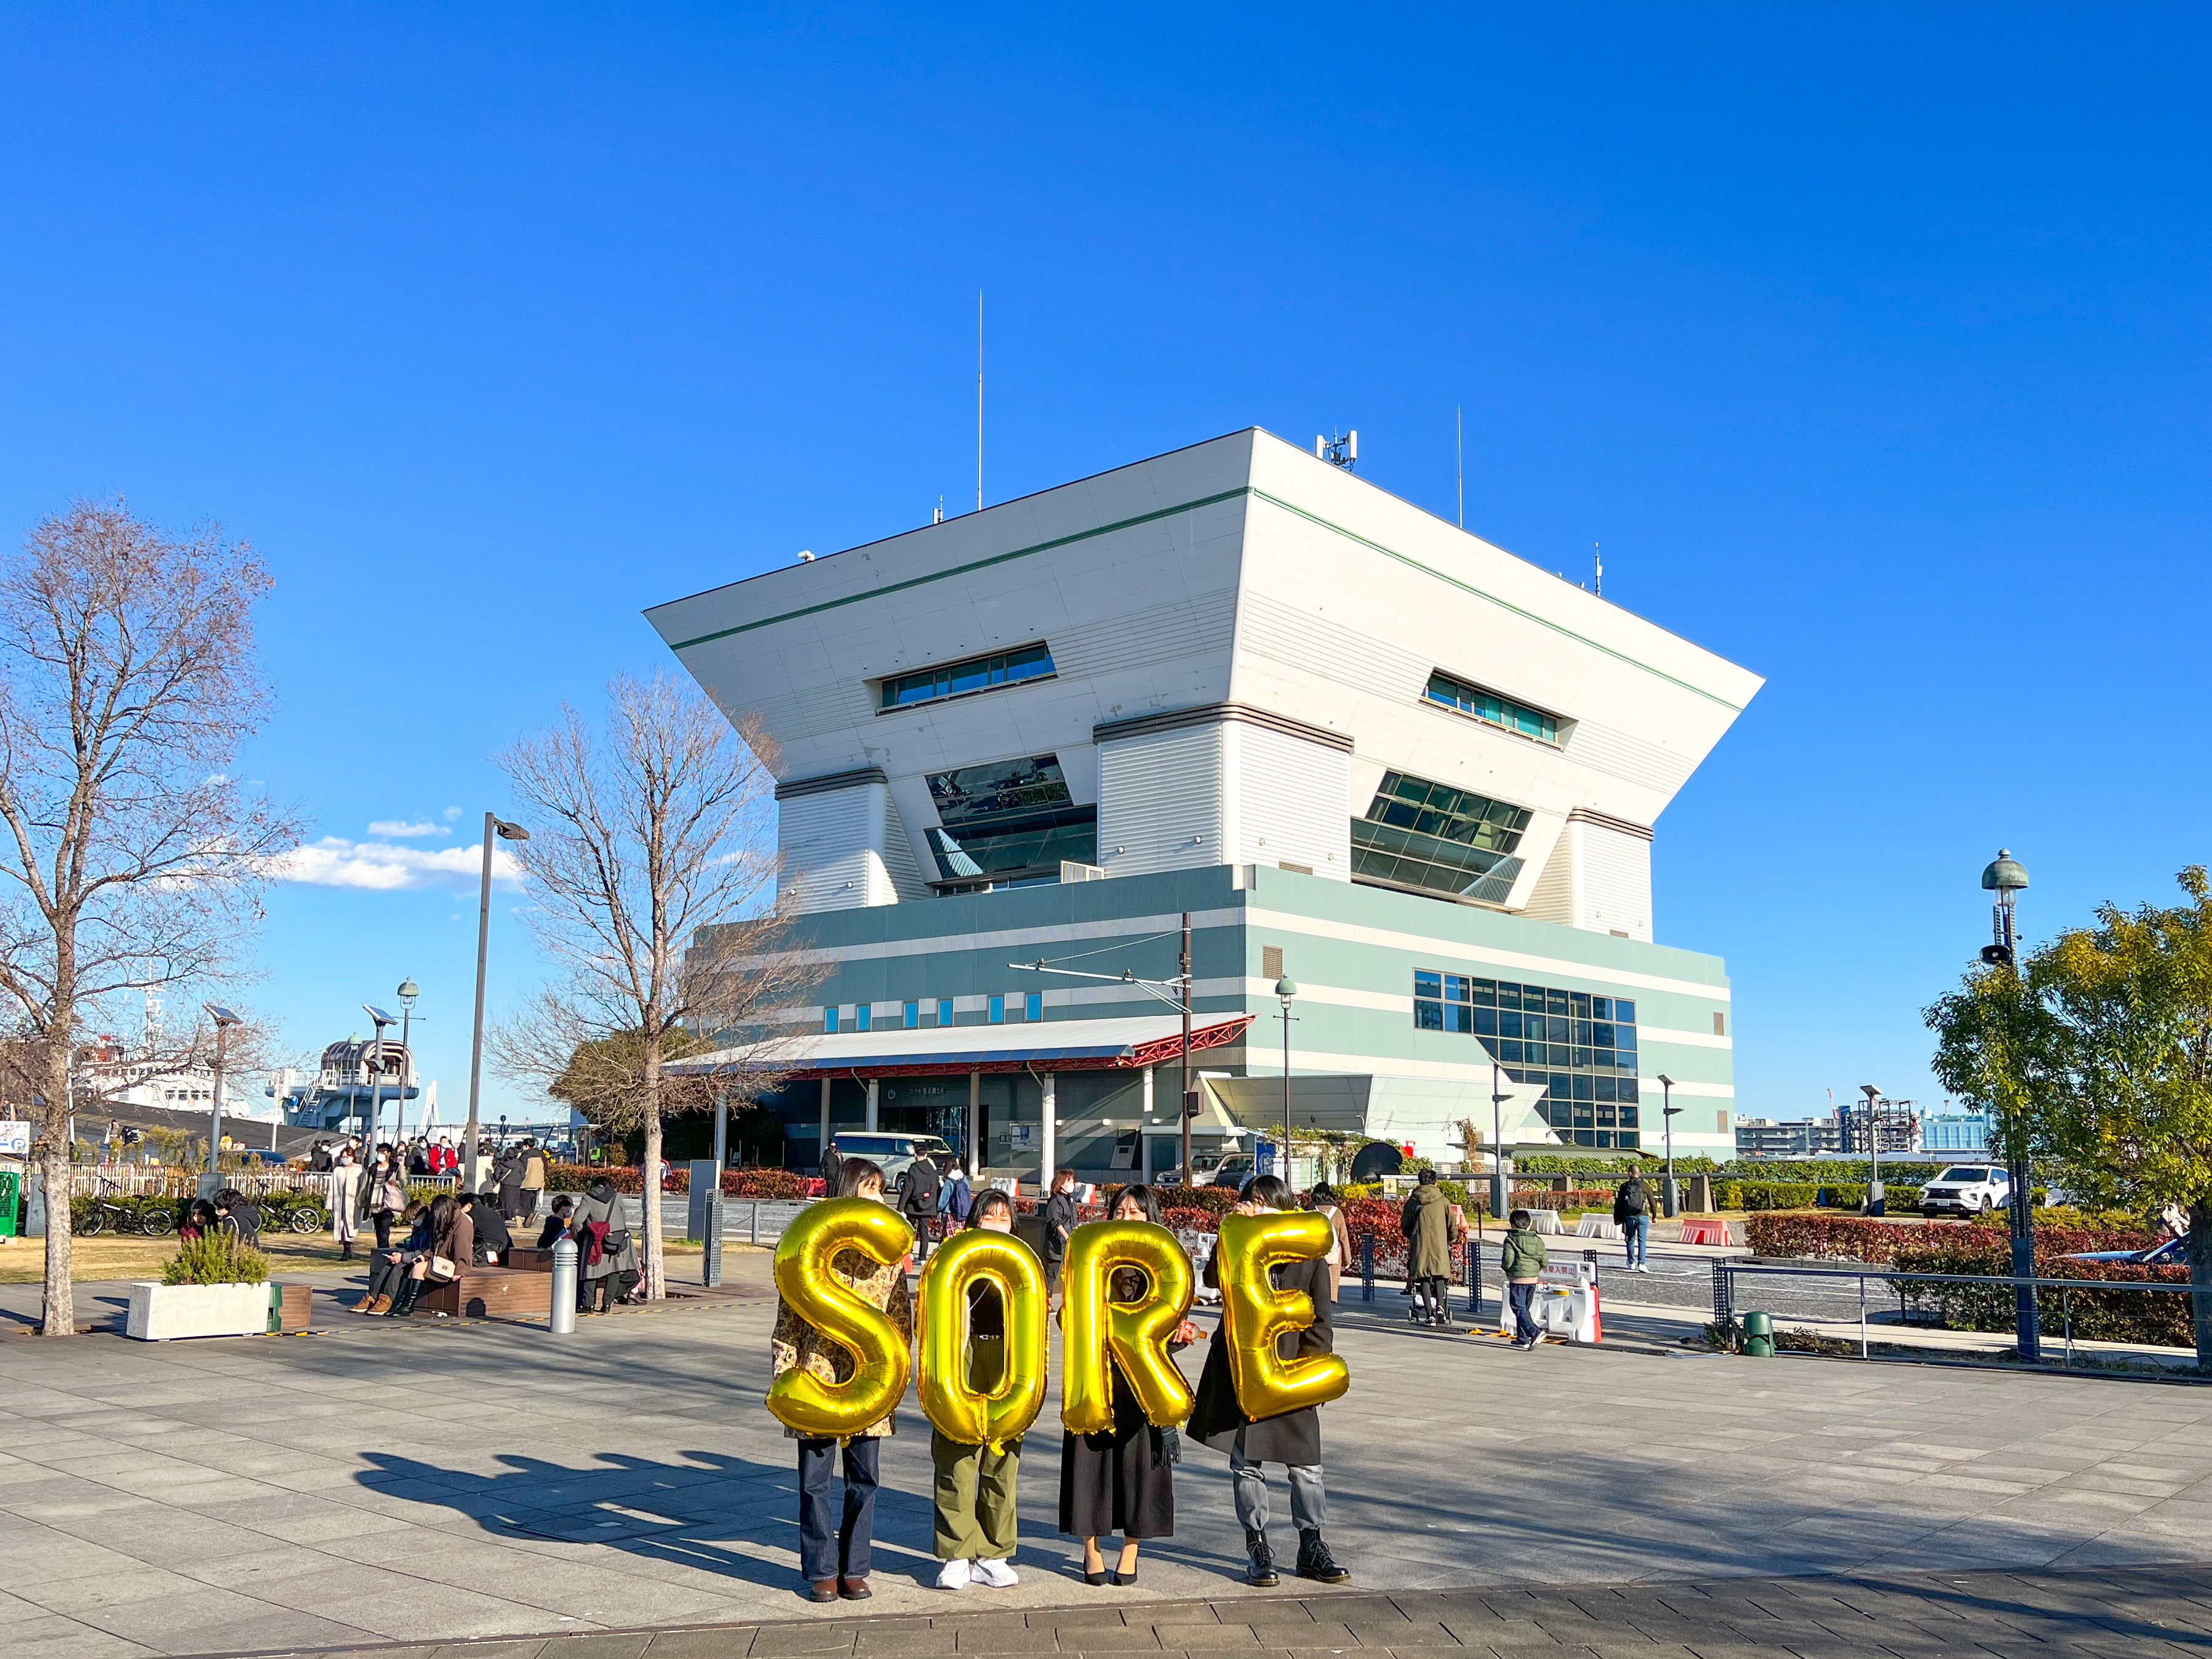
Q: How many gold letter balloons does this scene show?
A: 4